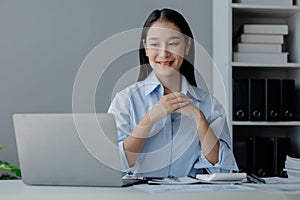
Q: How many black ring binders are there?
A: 7